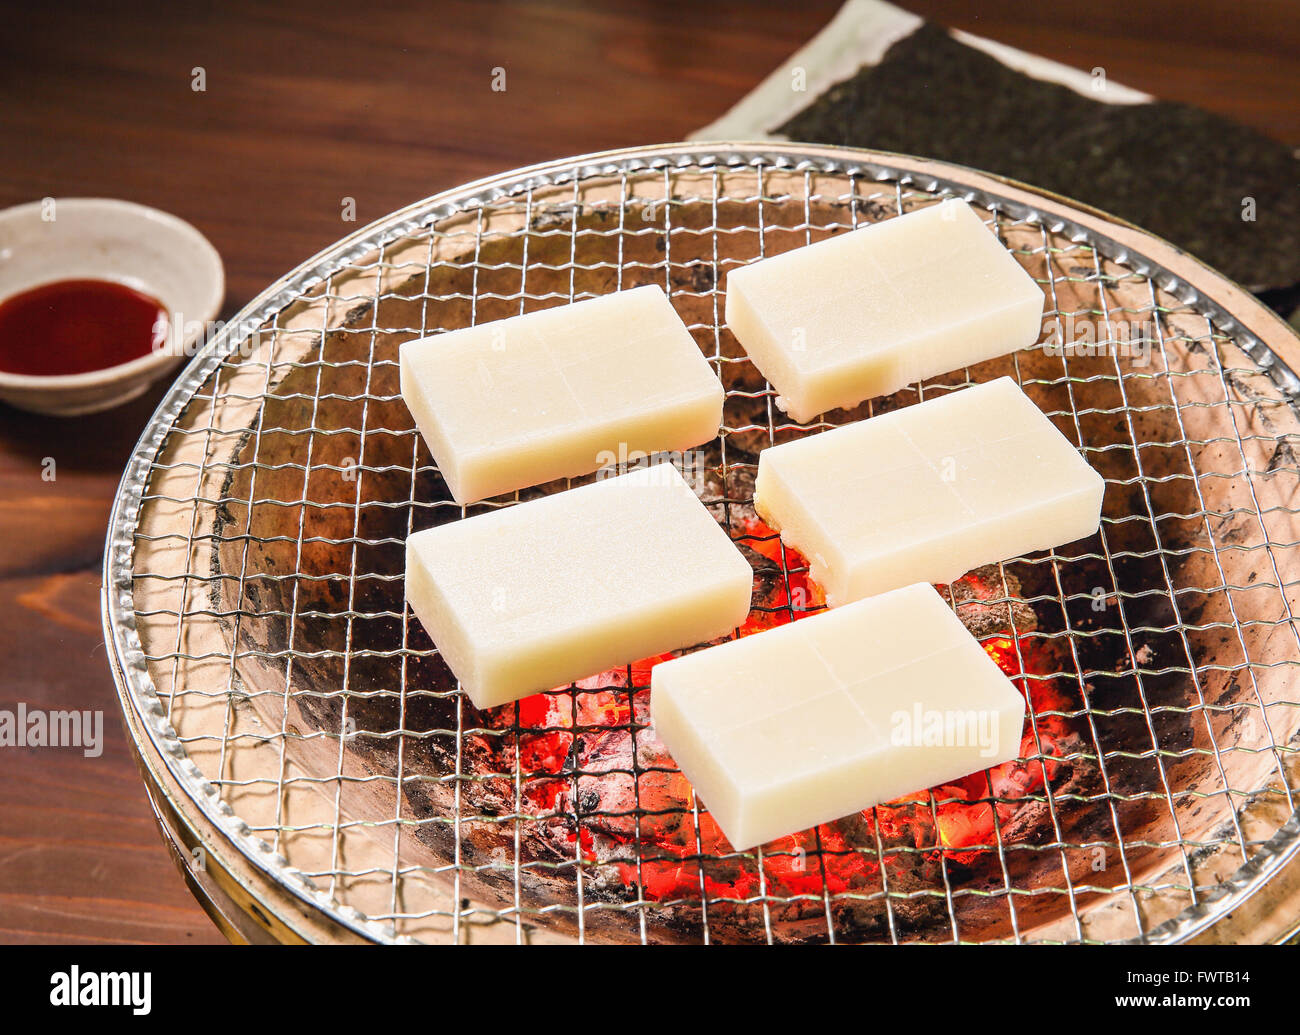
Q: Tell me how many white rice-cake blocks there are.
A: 5